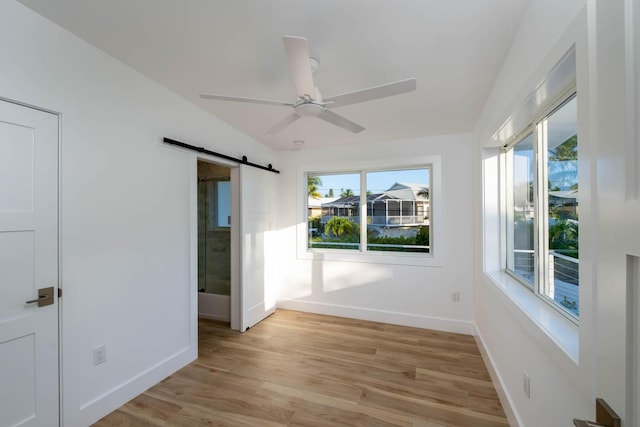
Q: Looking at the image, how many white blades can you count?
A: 5